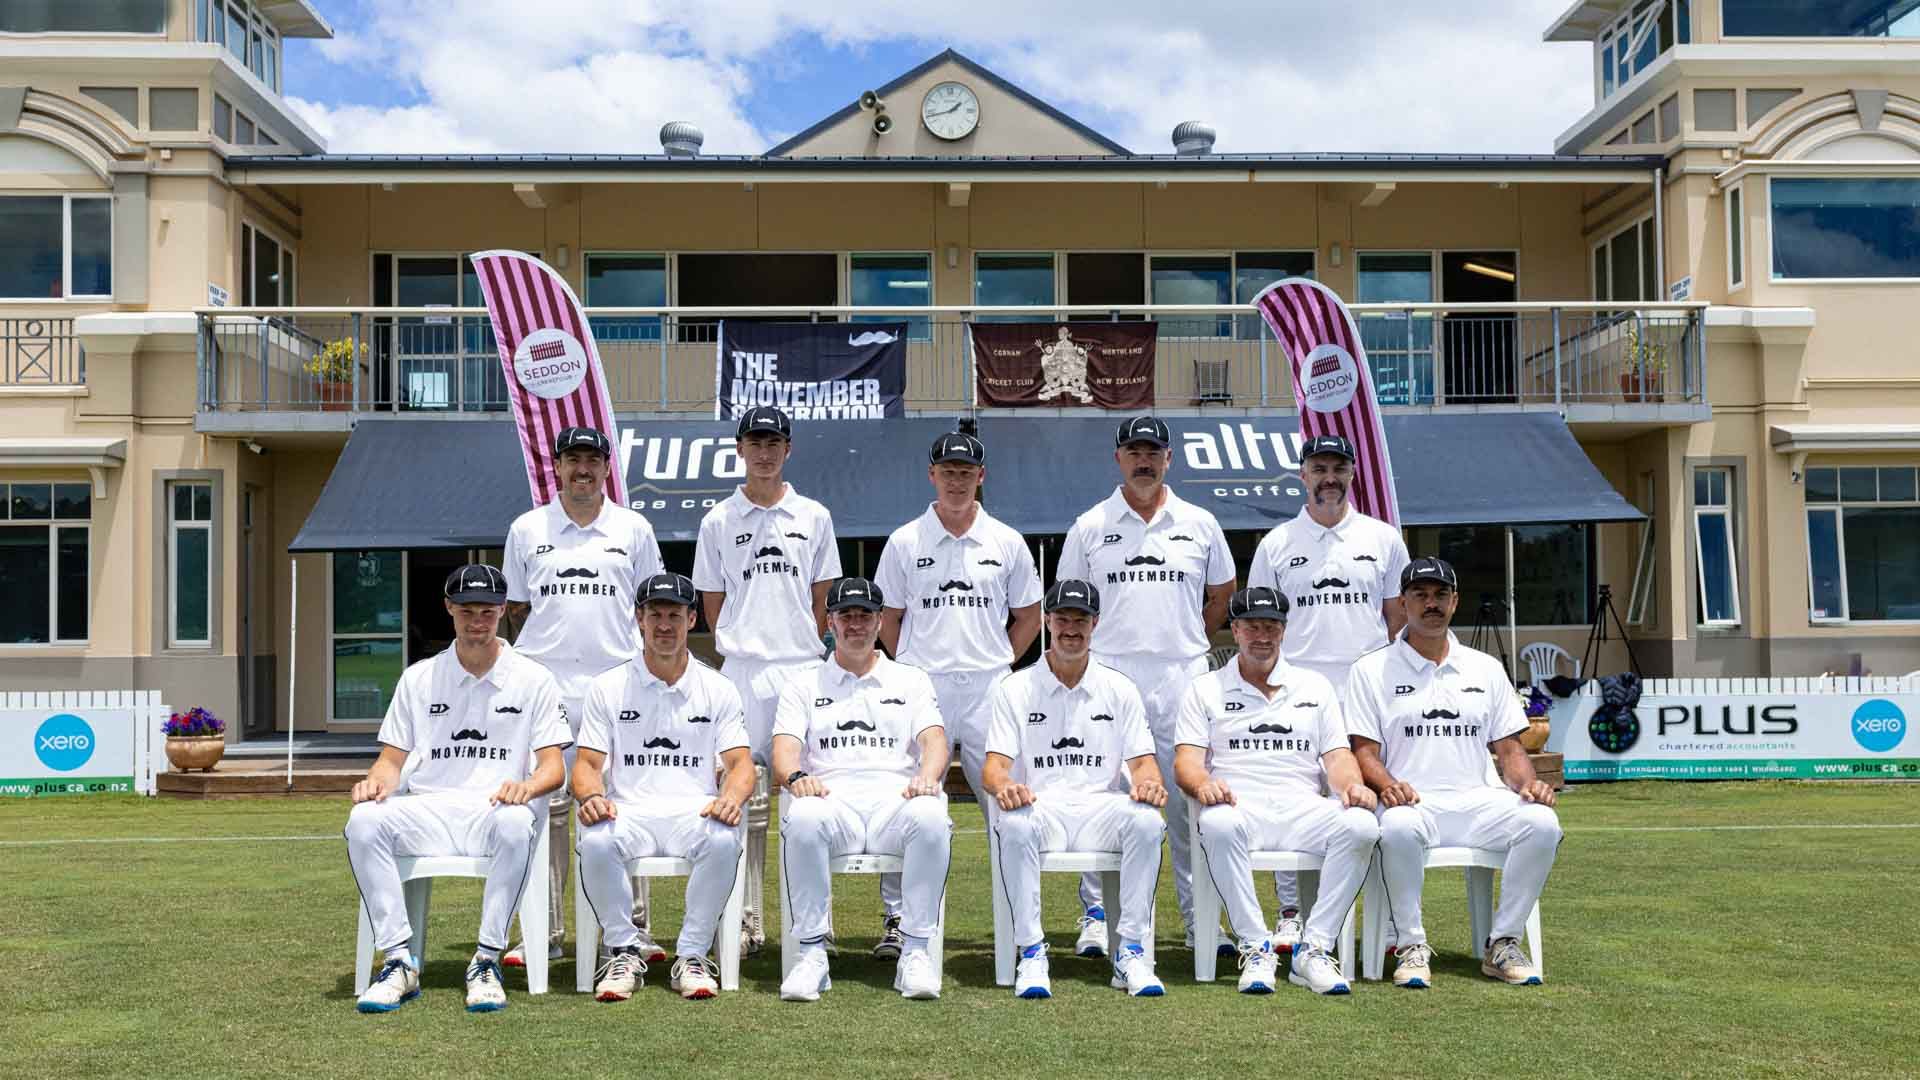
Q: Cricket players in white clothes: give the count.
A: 11